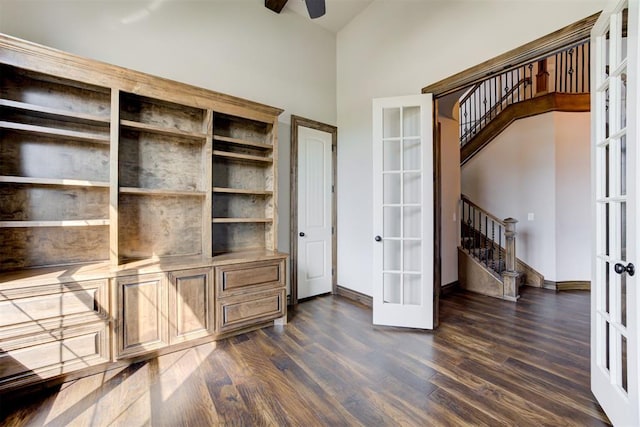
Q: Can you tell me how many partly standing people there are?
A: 0